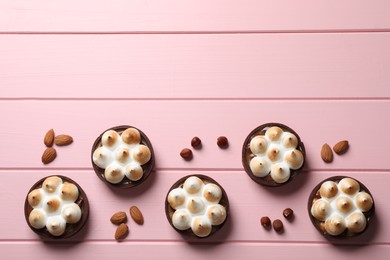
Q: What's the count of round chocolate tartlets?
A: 5